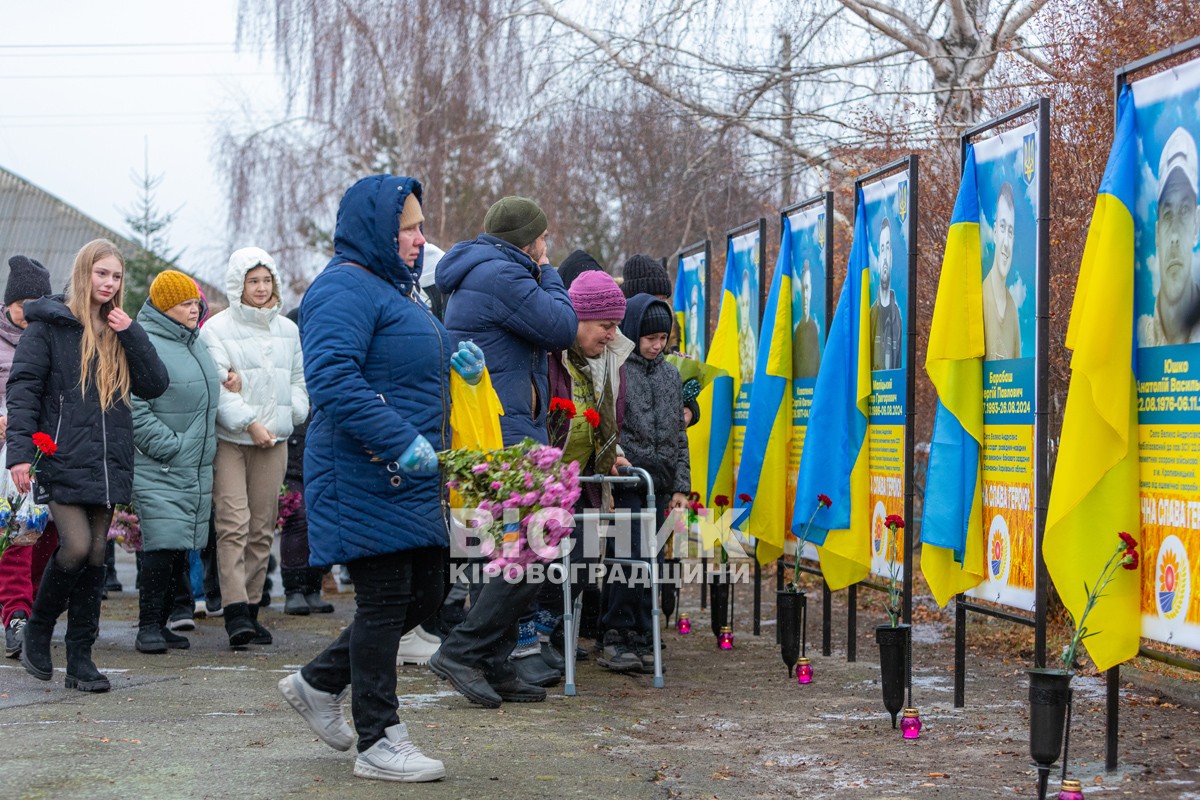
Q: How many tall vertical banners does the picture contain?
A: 6